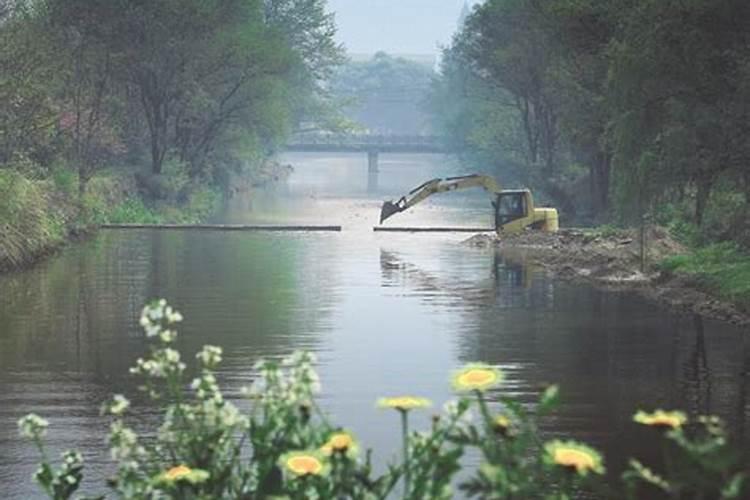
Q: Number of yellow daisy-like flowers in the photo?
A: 7